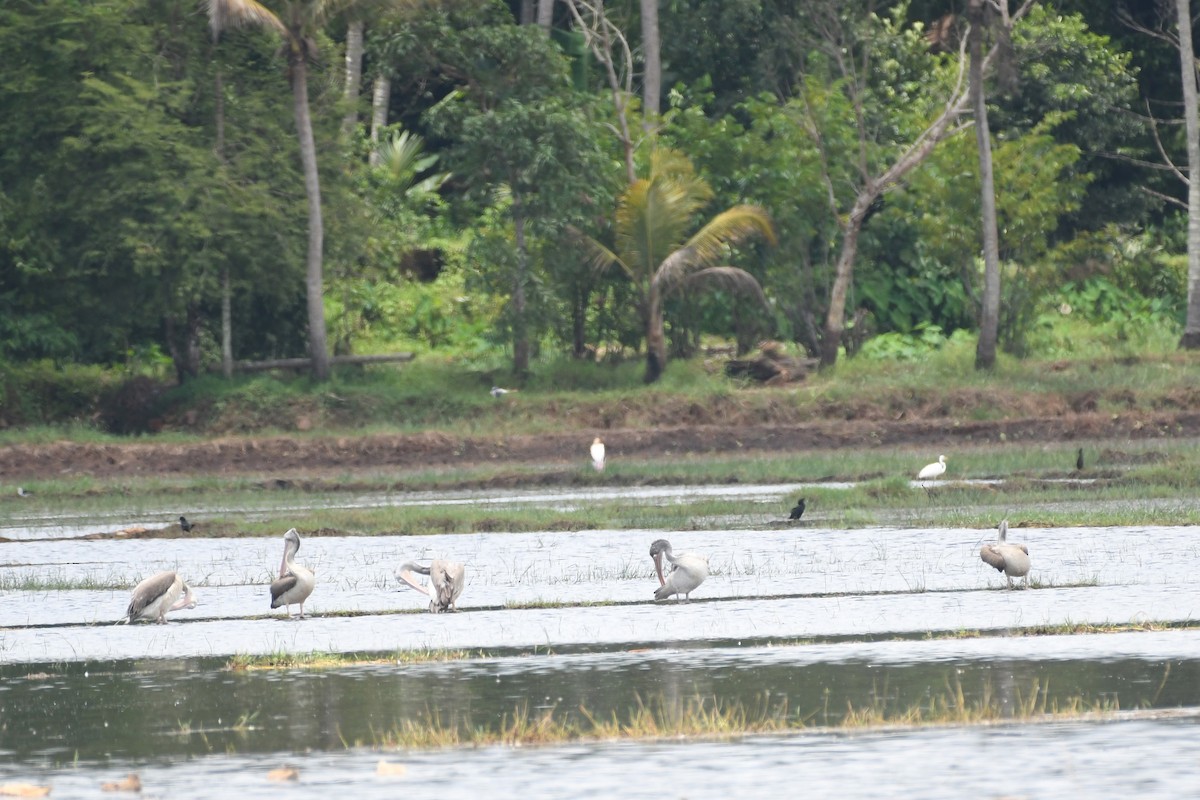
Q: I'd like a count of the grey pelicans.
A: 5